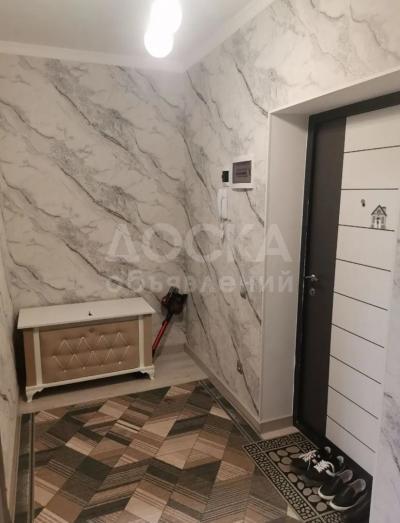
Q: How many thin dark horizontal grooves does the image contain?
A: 9